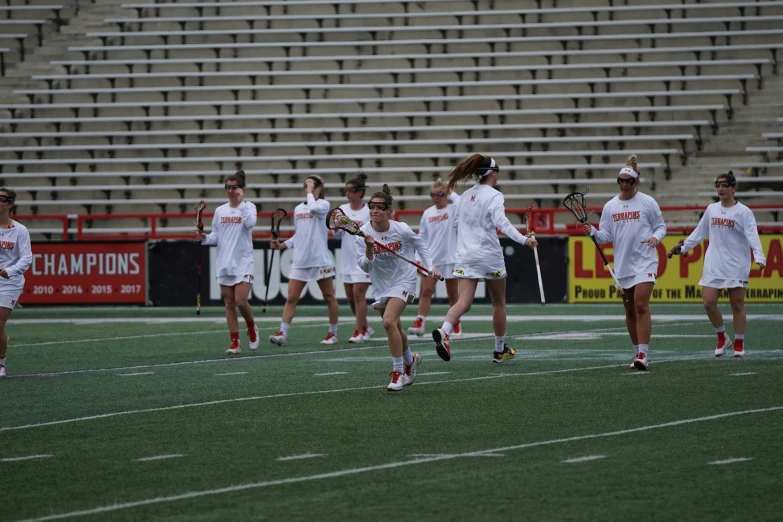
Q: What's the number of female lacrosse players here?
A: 9